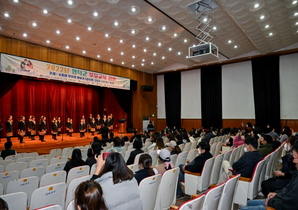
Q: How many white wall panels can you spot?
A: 4